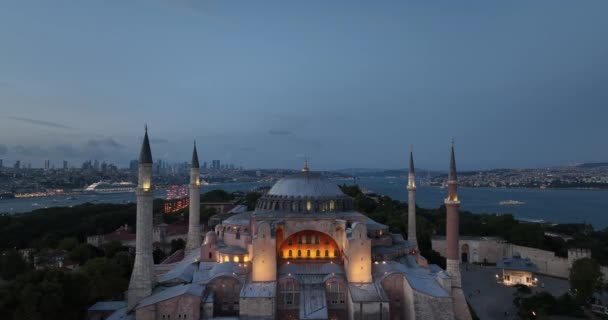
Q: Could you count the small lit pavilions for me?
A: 1